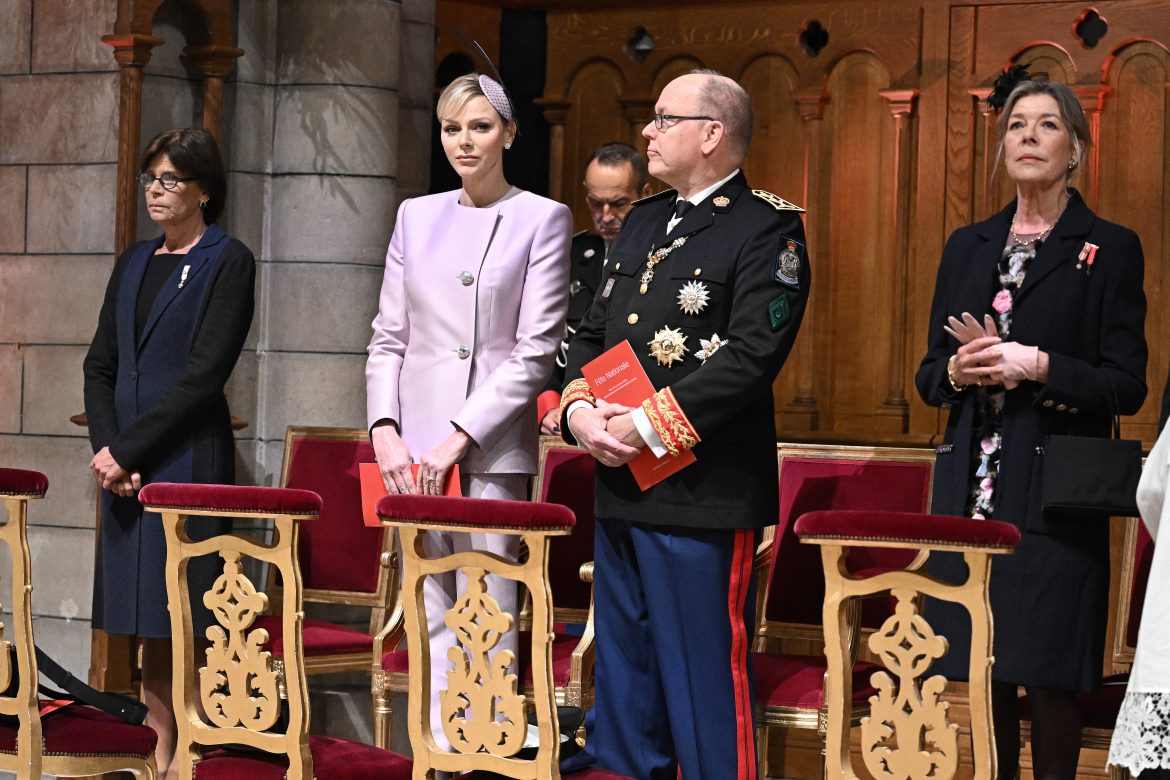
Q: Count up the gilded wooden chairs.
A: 8